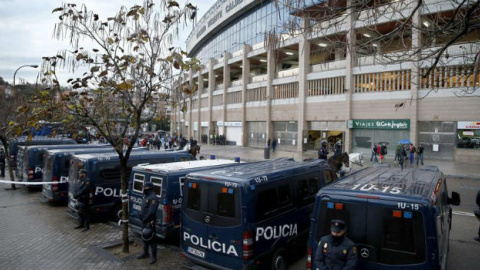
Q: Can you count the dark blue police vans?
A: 7